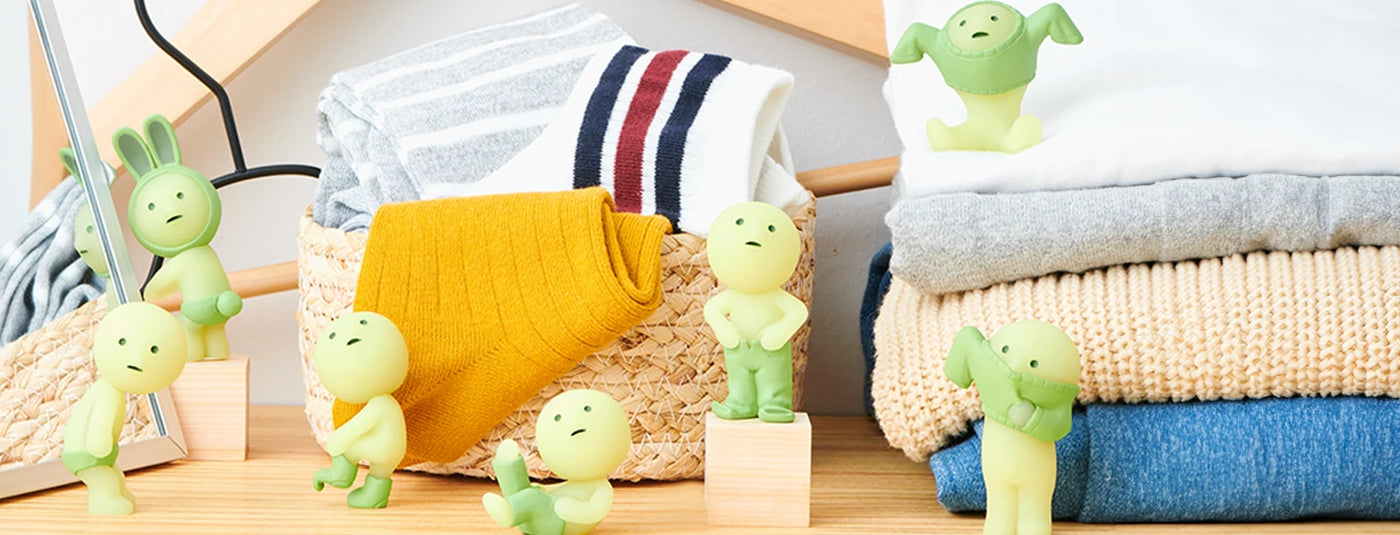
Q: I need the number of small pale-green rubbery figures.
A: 7